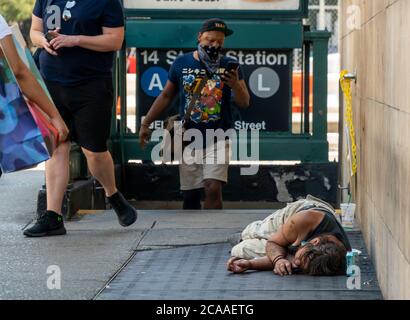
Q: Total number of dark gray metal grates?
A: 1